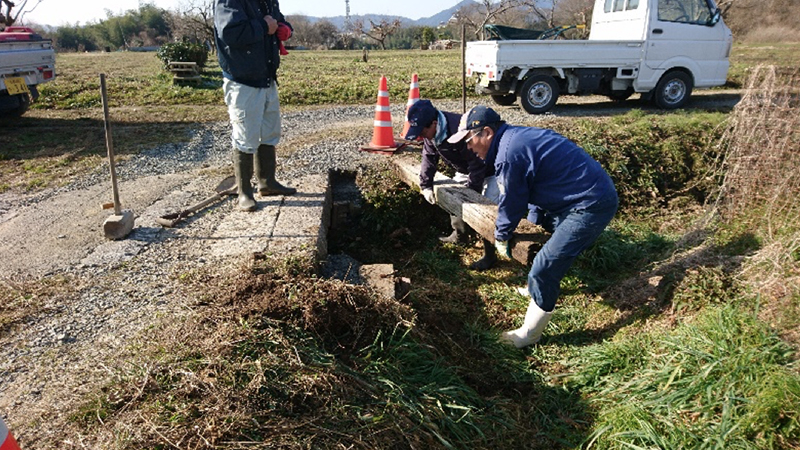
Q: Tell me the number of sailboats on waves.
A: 0